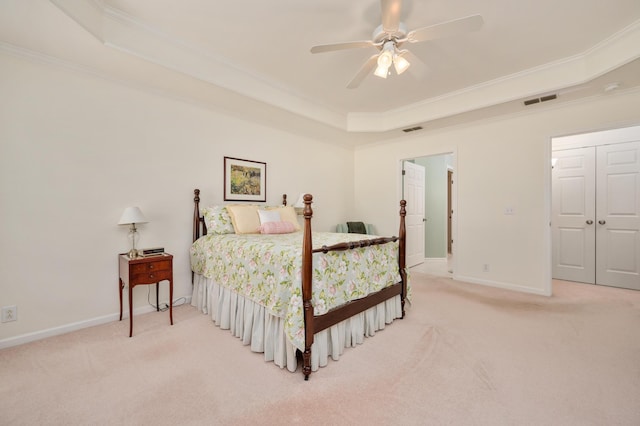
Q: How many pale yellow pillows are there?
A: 2